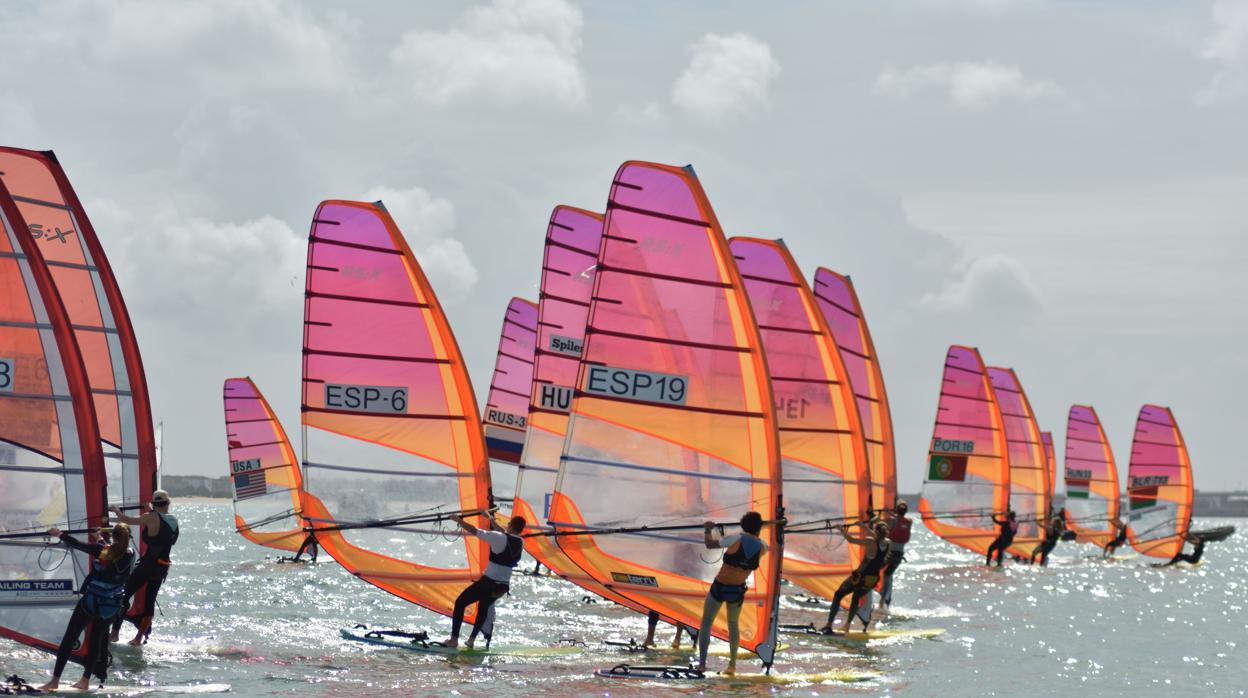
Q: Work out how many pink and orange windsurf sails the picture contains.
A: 12